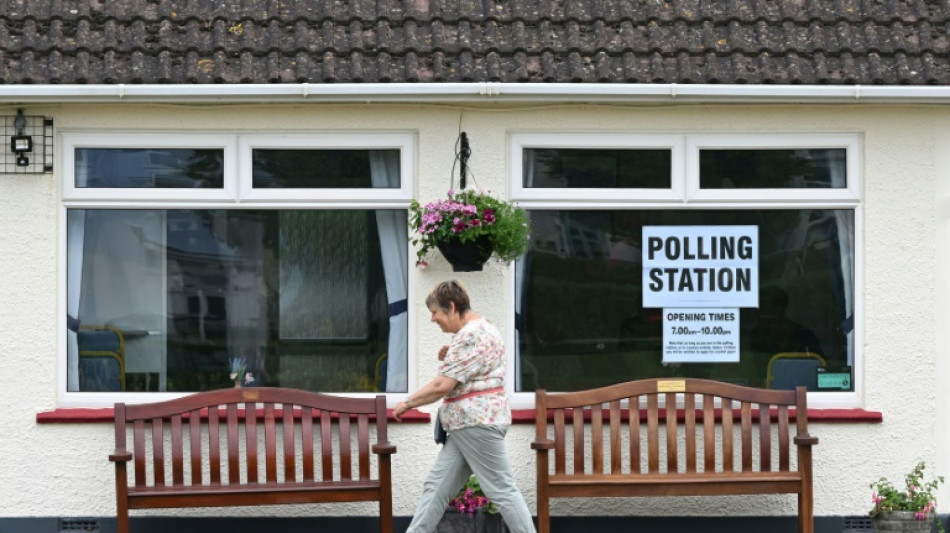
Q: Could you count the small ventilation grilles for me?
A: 2